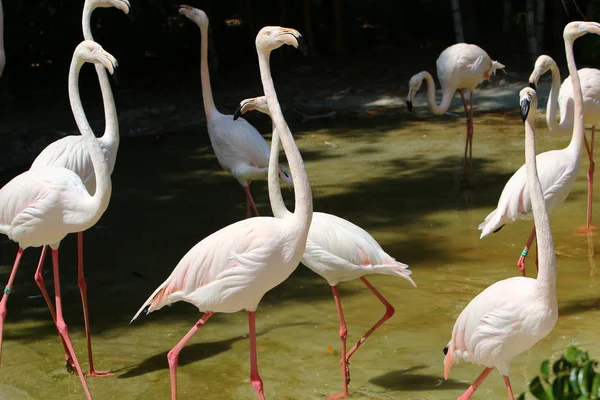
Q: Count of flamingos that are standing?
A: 9